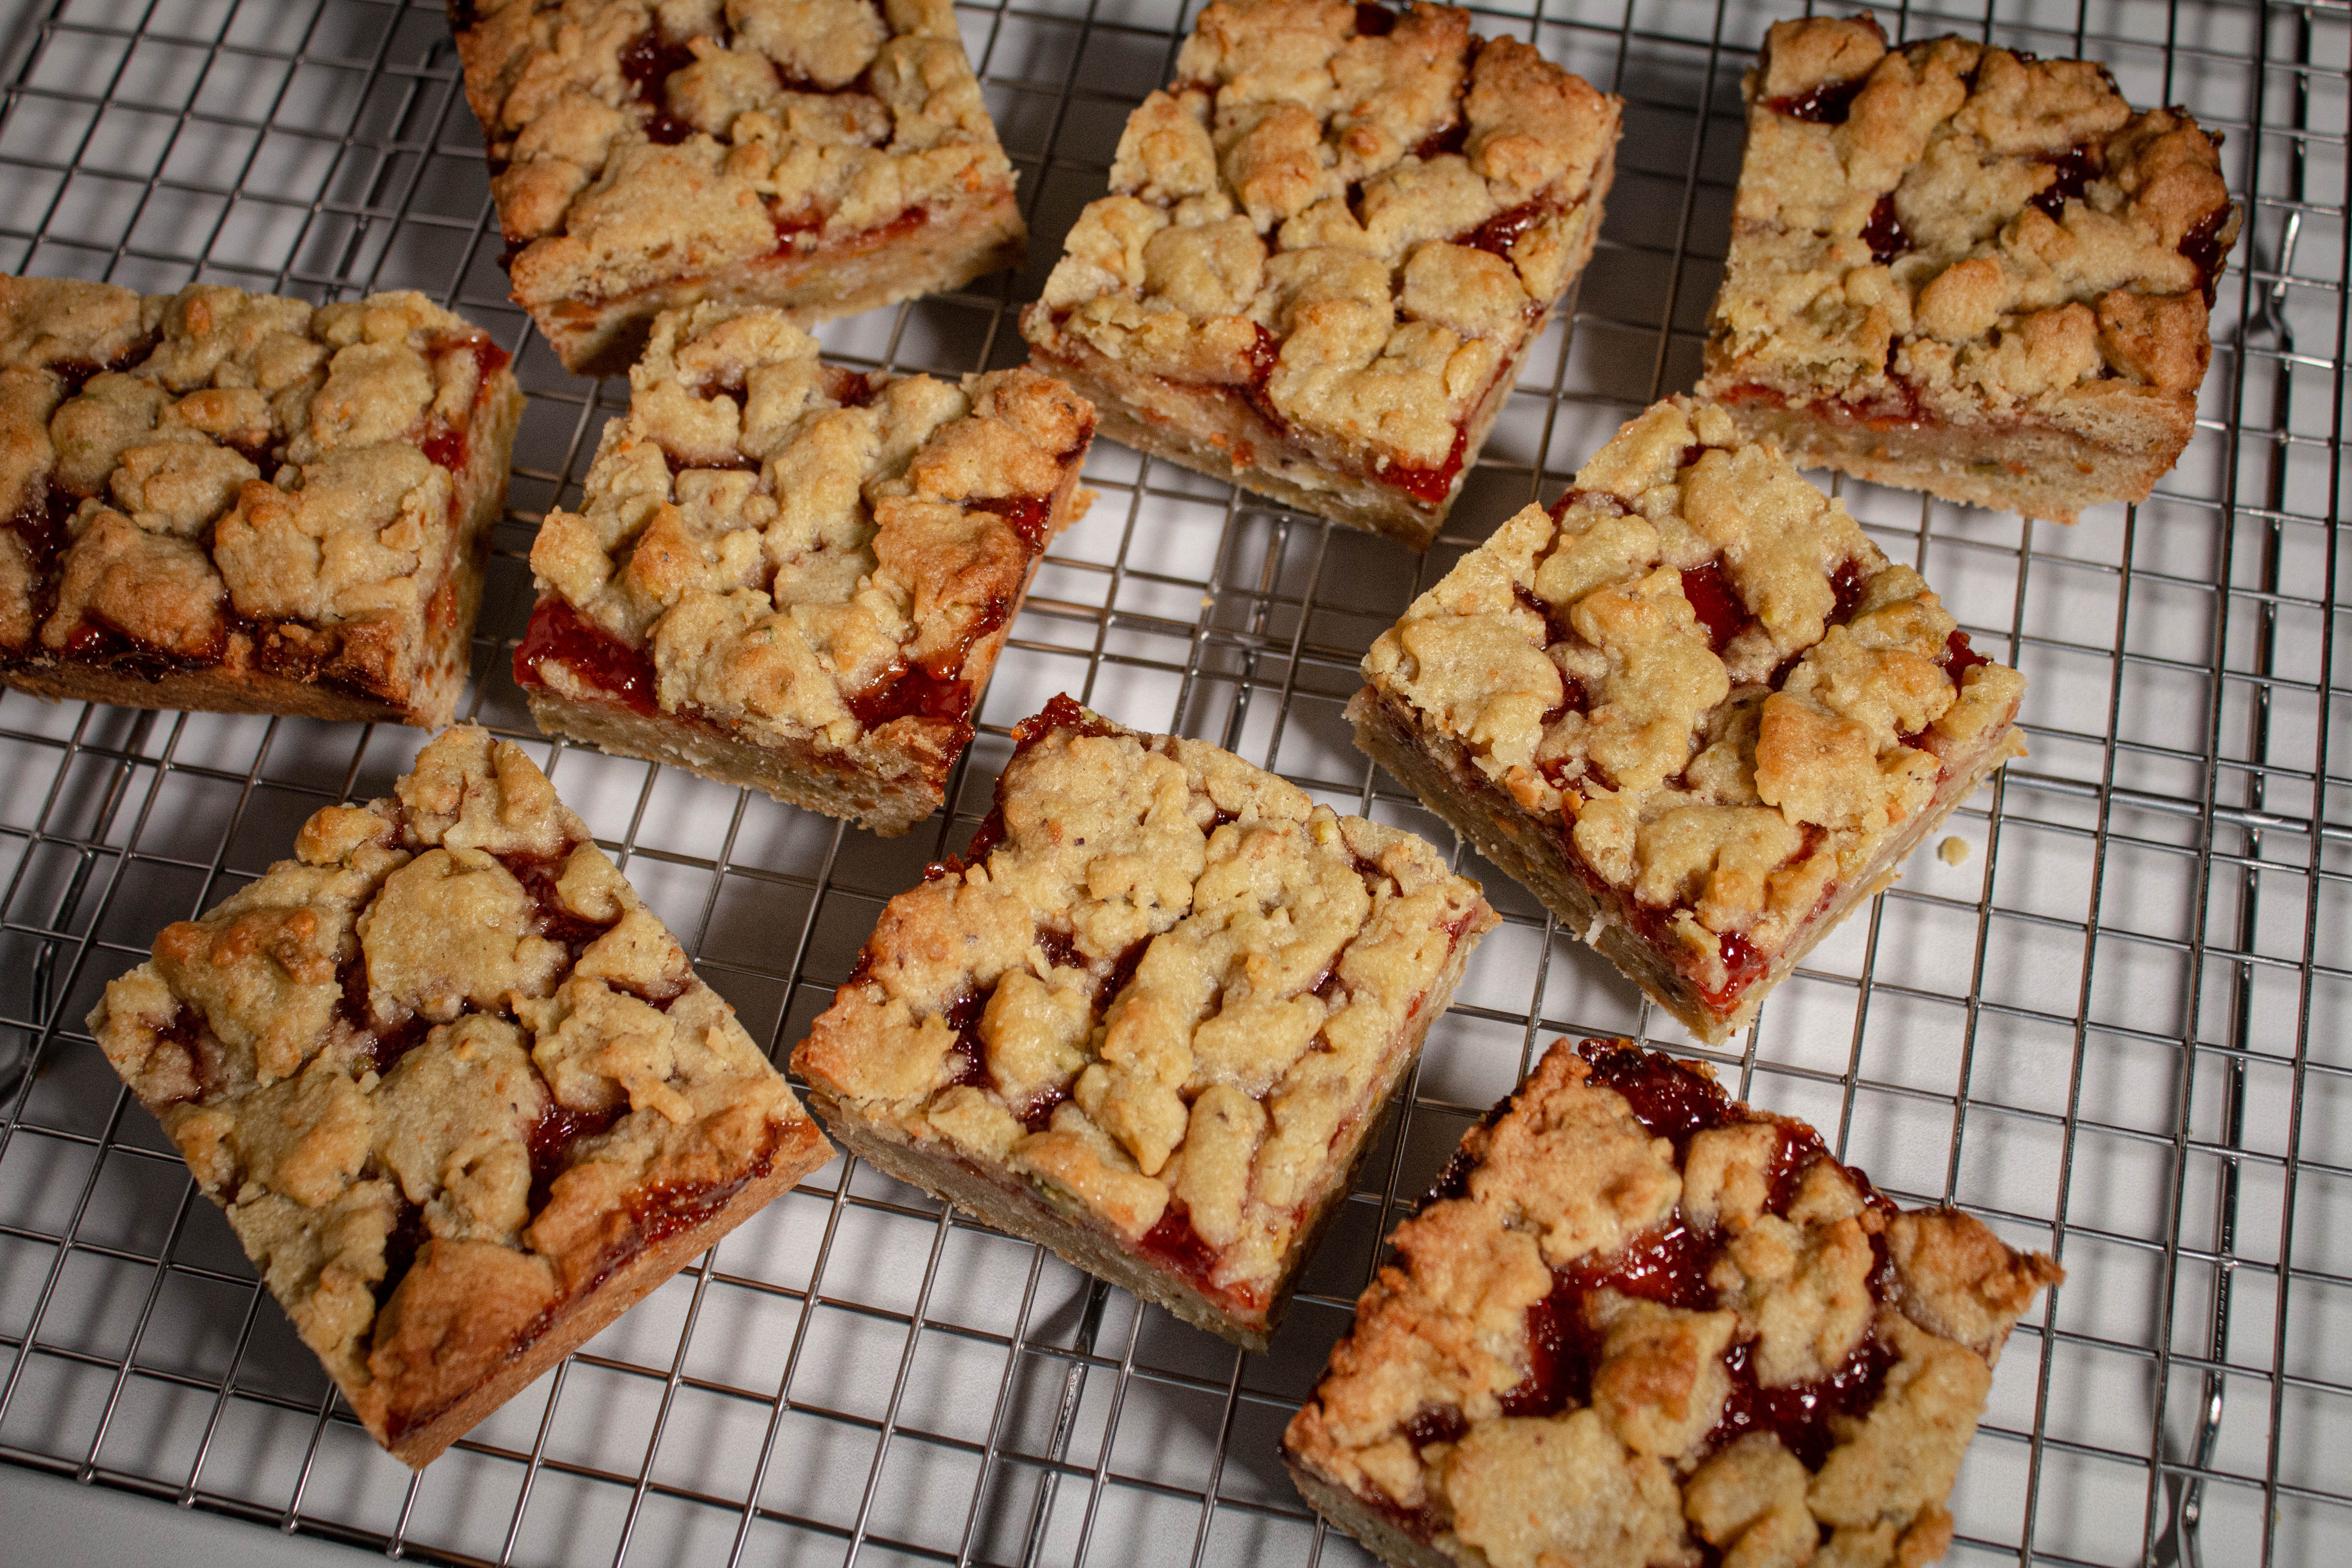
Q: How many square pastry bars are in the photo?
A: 9